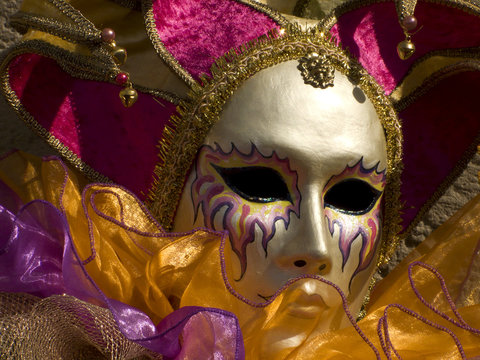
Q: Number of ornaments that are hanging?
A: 3